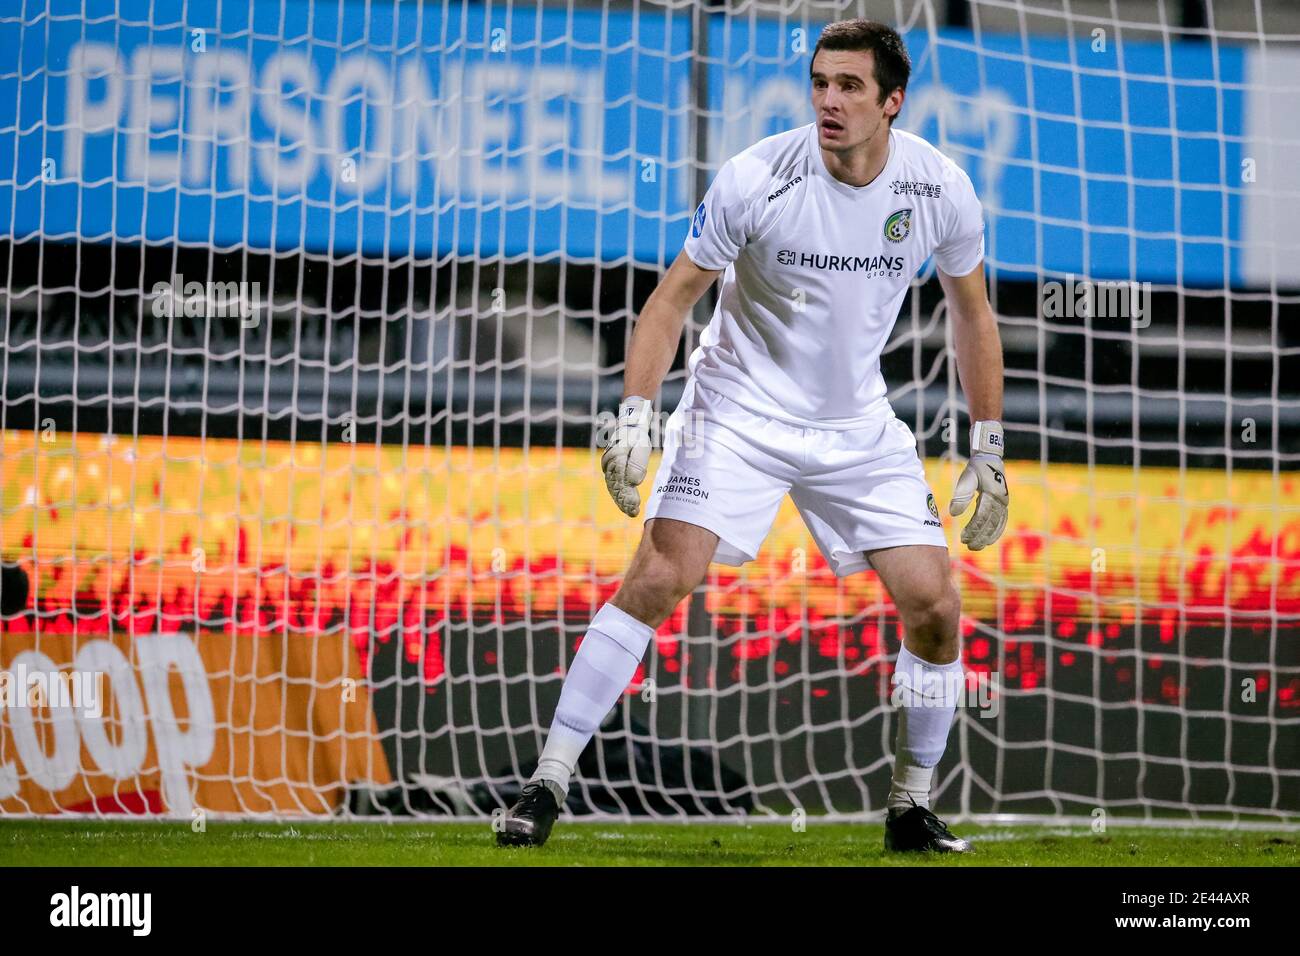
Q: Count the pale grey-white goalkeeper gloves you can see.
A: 2